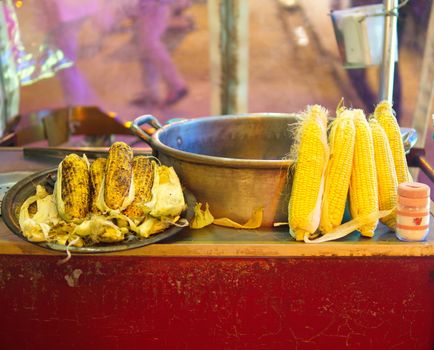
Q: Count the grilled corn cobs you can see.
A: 4